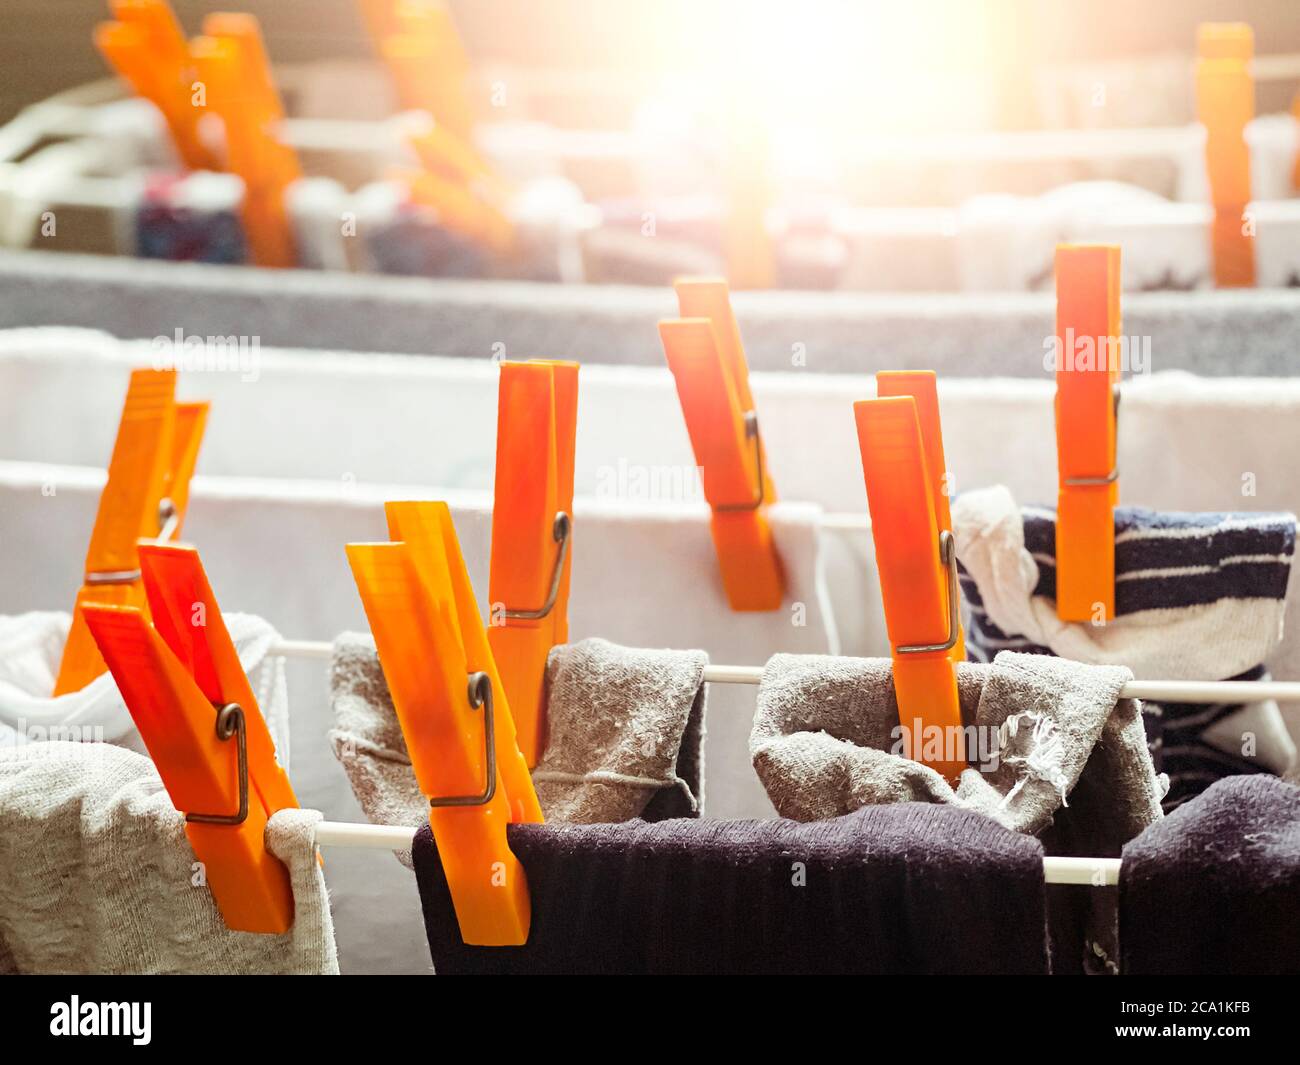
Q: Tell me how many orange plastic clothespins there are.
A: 14